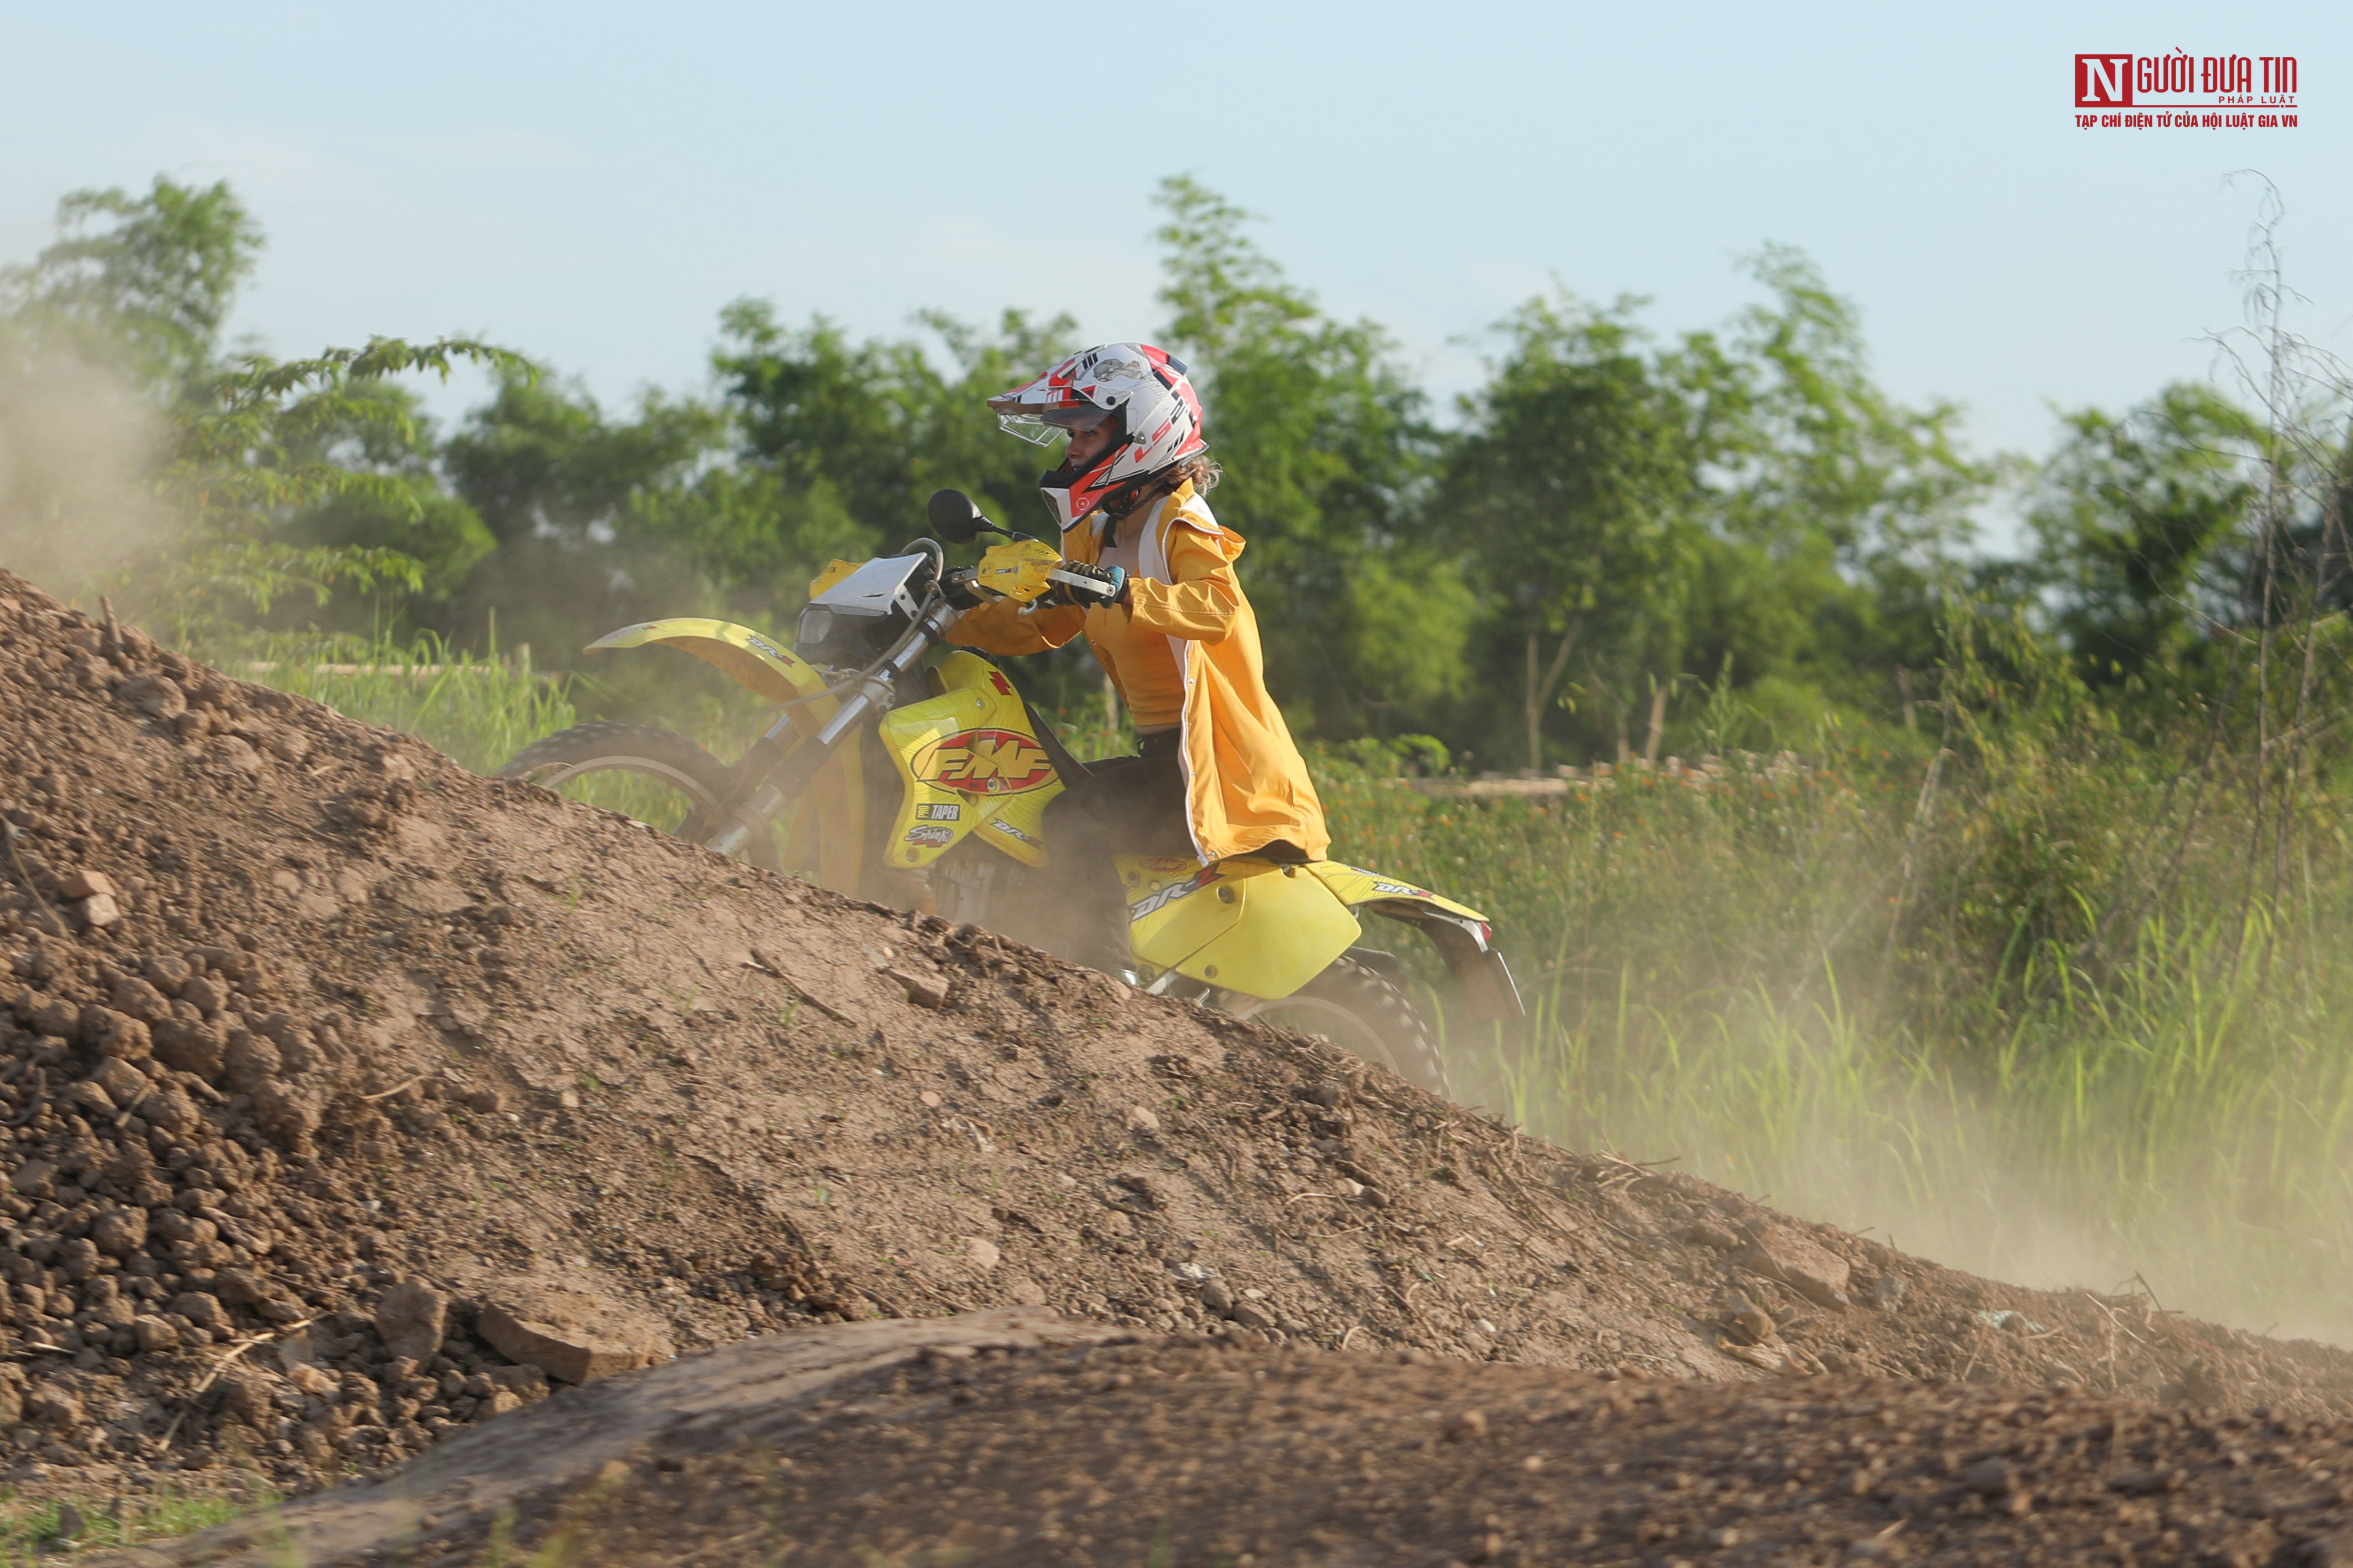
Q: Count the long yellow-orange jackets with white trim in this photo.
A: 1